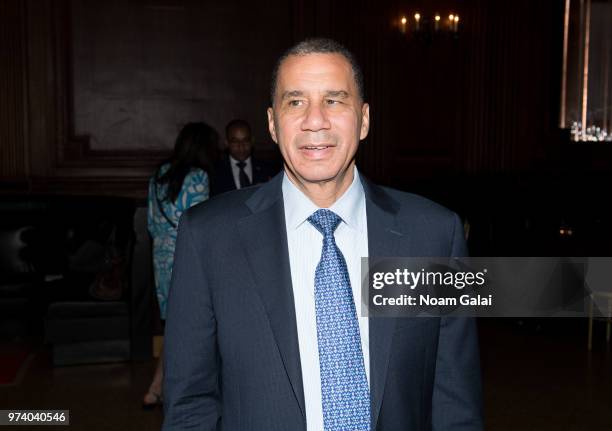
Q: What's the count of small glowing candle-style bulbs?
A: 5